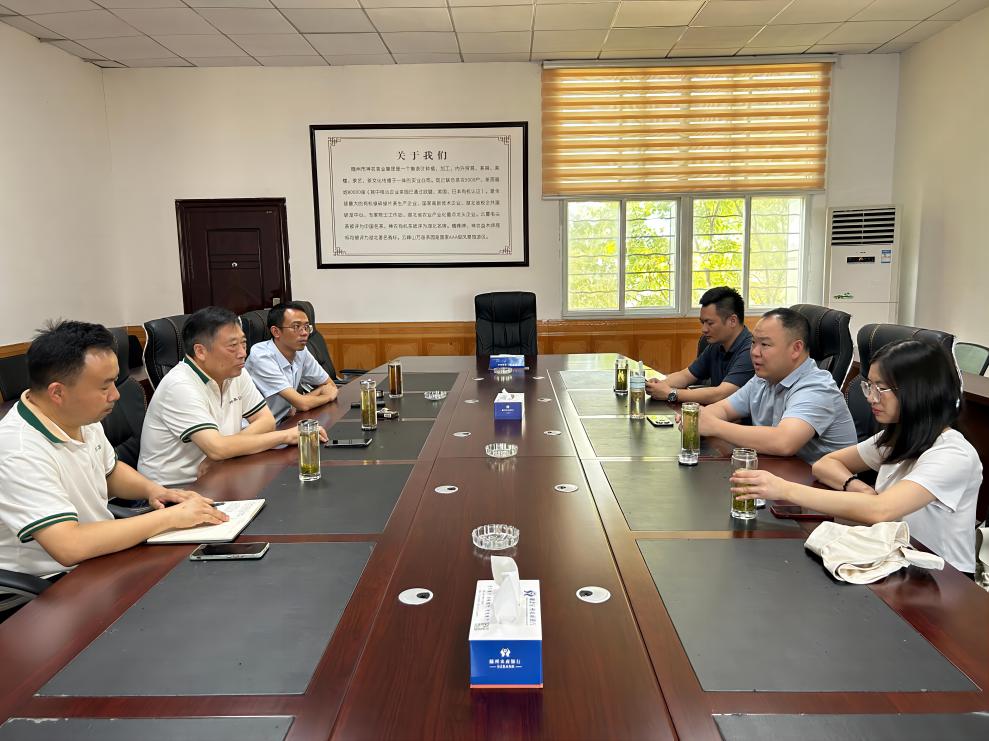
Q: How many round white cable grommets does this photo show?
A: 10